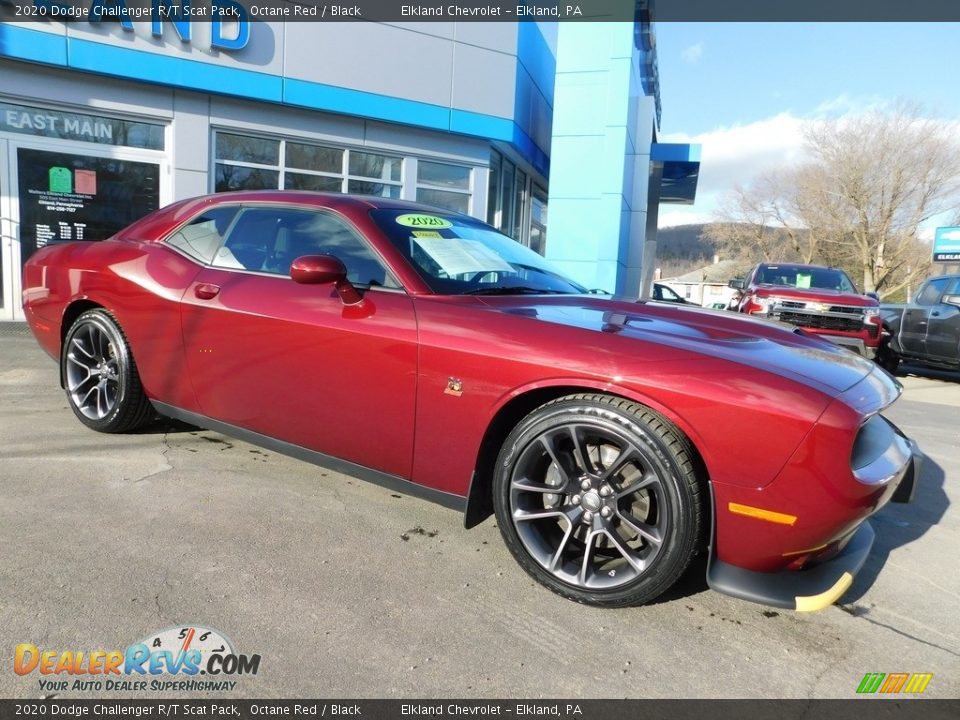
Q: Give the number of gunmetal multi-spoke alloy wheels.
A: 2